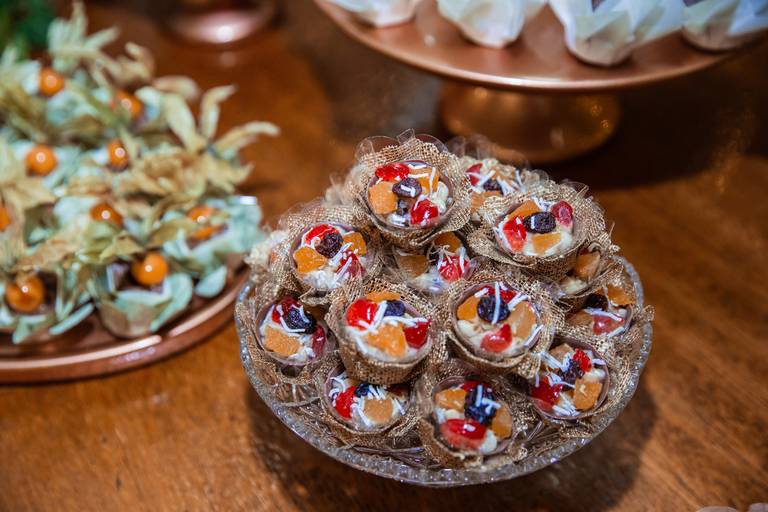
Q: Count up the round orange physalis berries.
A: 9